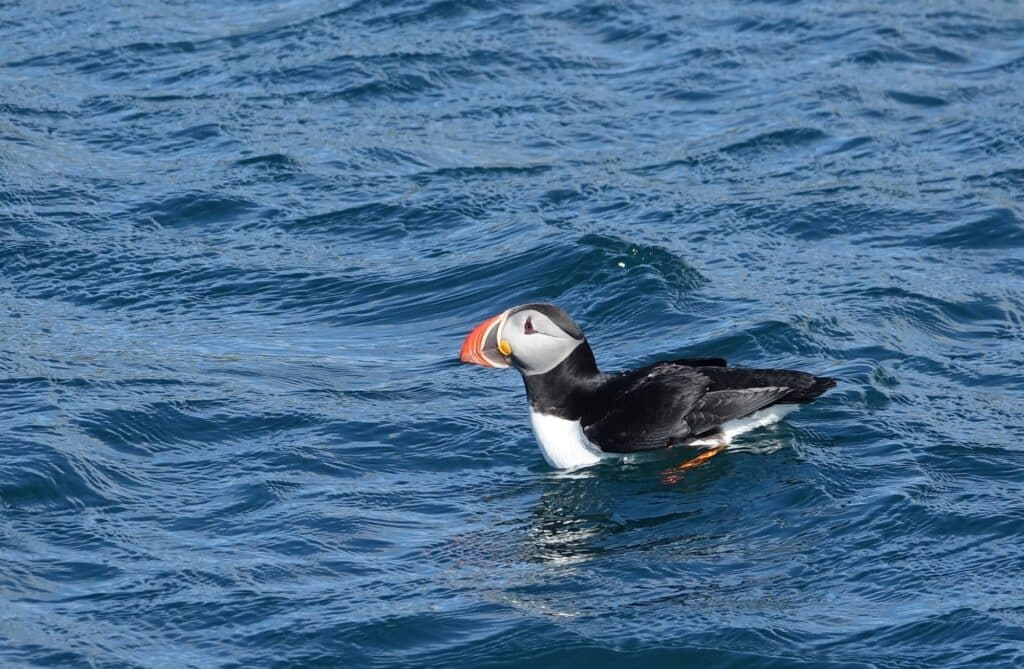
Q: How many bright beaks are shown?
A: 1